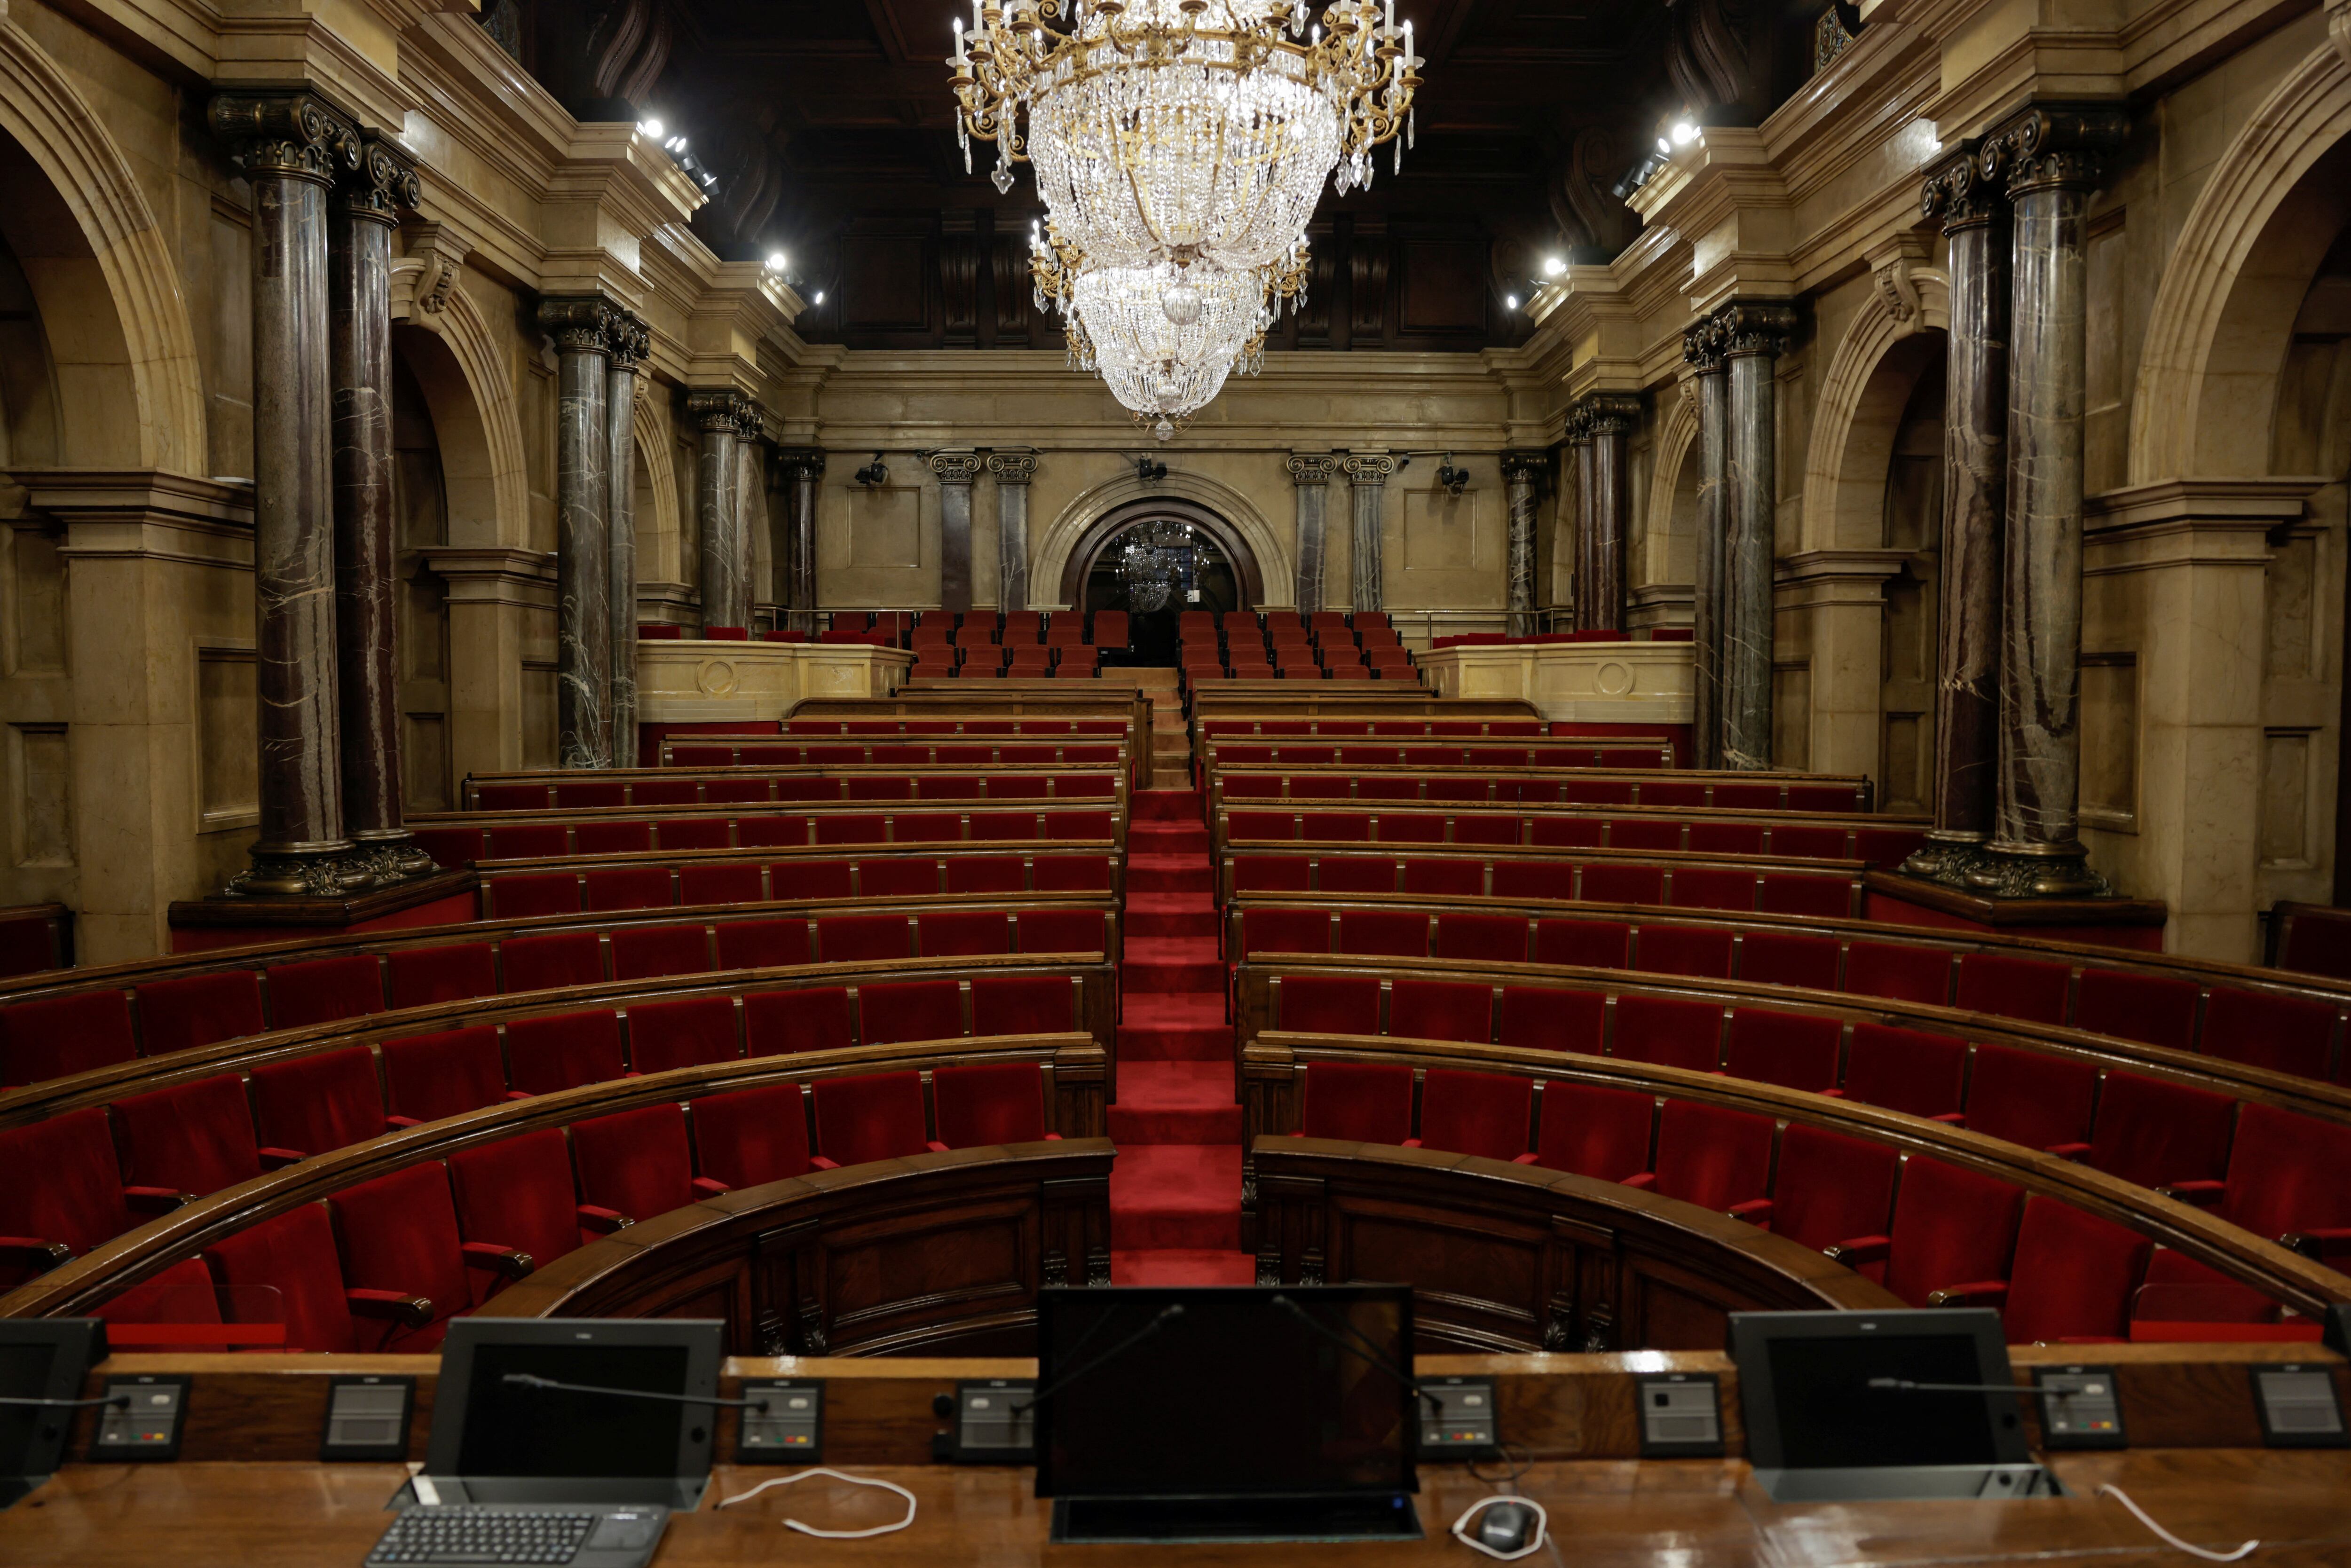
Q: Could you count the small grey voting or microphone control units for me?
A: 8